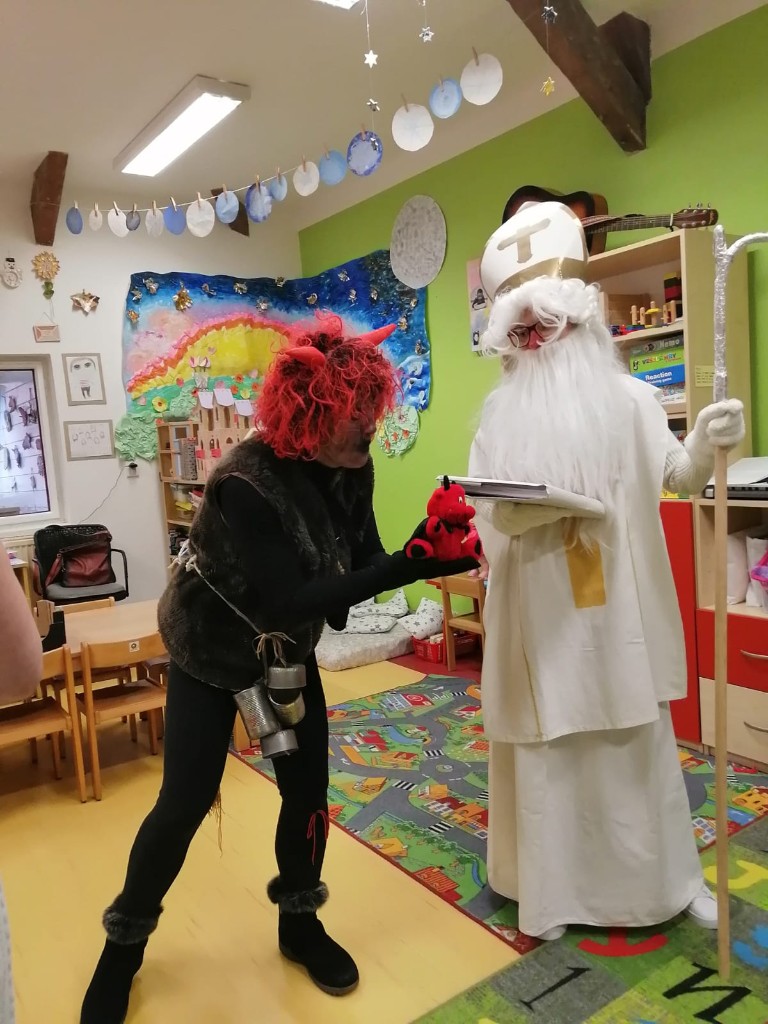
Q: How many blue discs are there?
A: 8